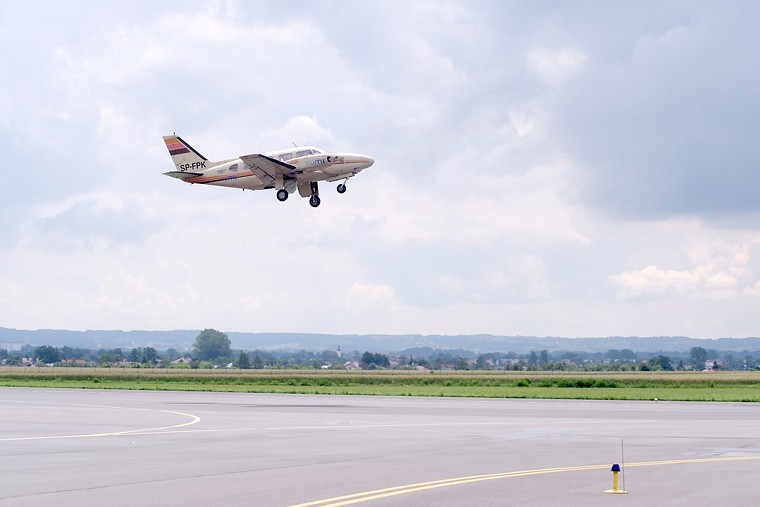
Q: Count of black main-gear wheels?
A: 2